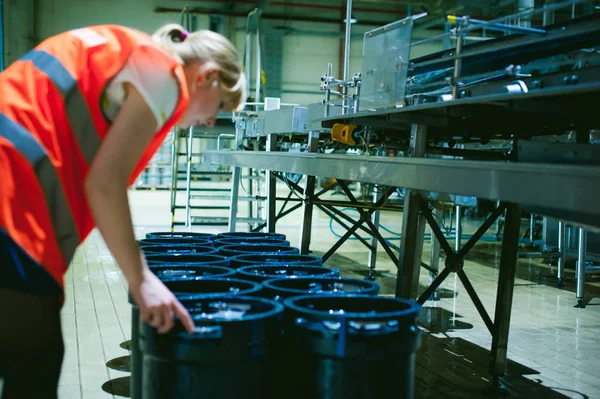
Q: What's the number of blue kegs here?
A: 14